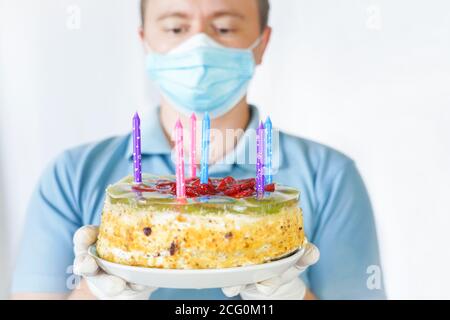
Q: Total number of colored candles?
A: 6